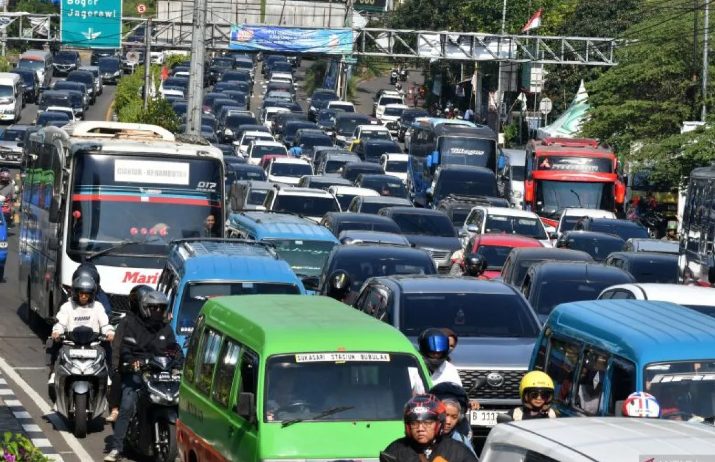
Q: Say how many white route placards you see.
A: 2